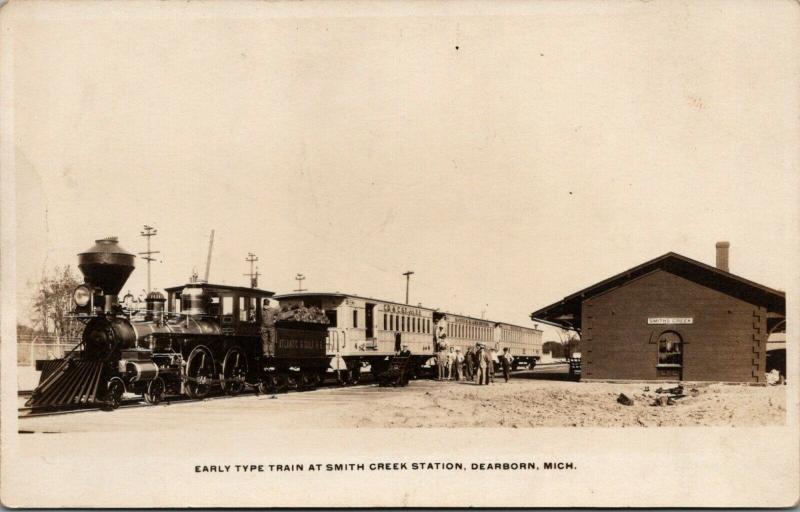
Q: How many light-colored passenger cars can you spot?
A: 3